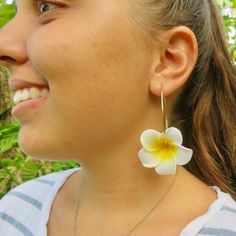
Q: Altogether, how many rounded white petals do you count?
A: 5